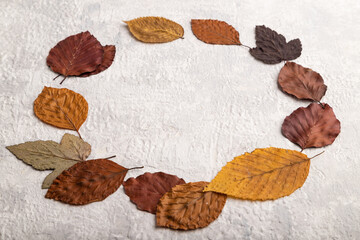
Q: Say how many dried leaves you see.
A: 13